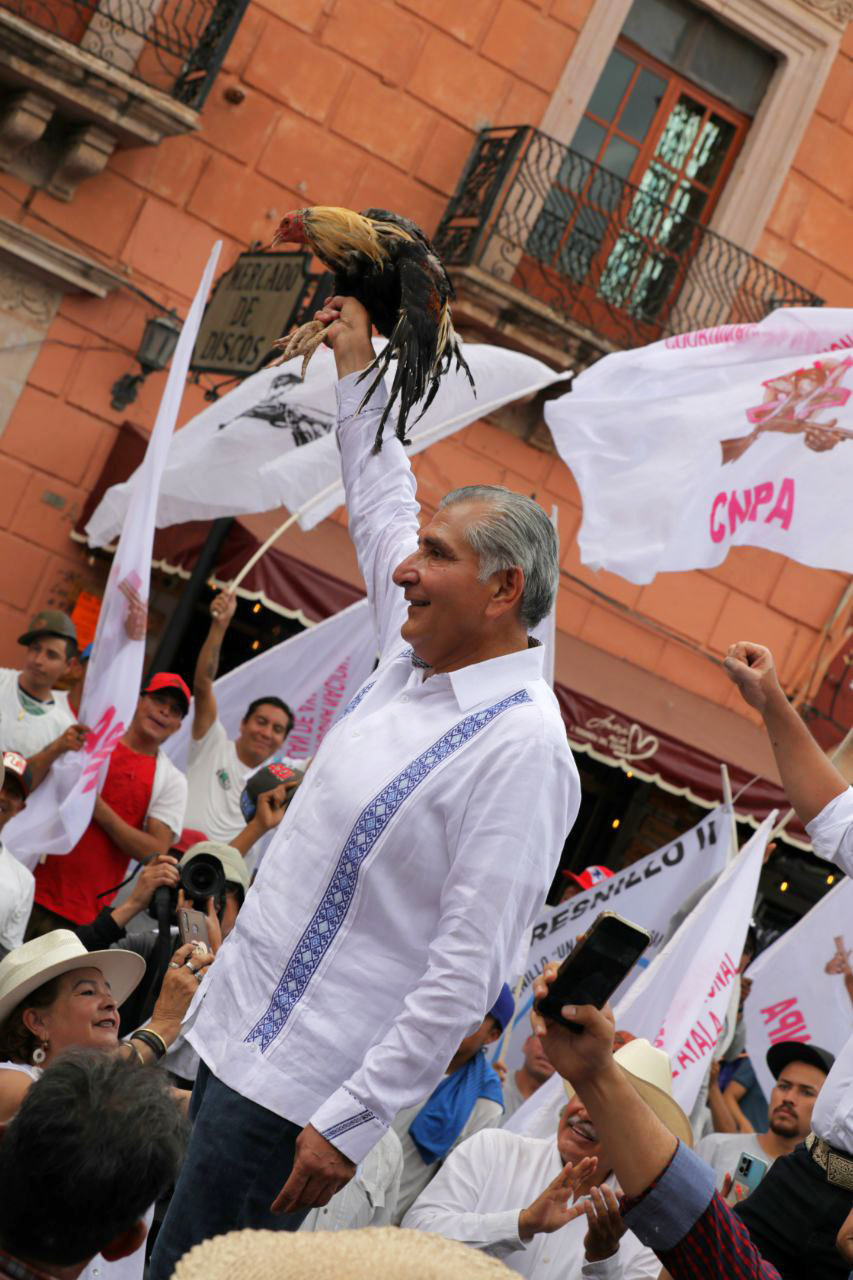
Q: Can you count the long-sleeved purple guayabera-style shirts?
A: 0